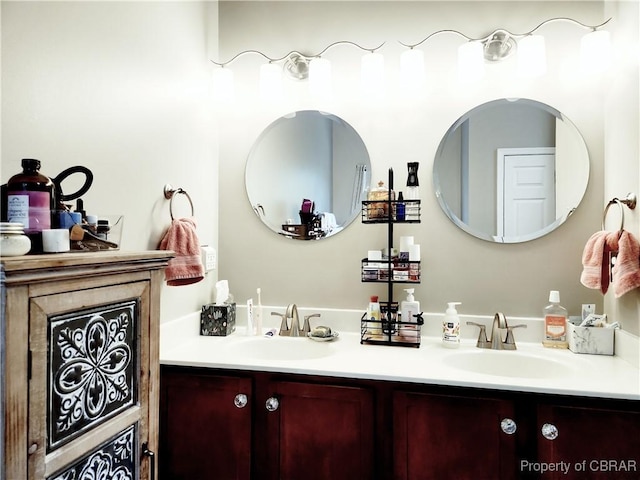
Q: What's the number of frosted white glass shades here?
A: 8